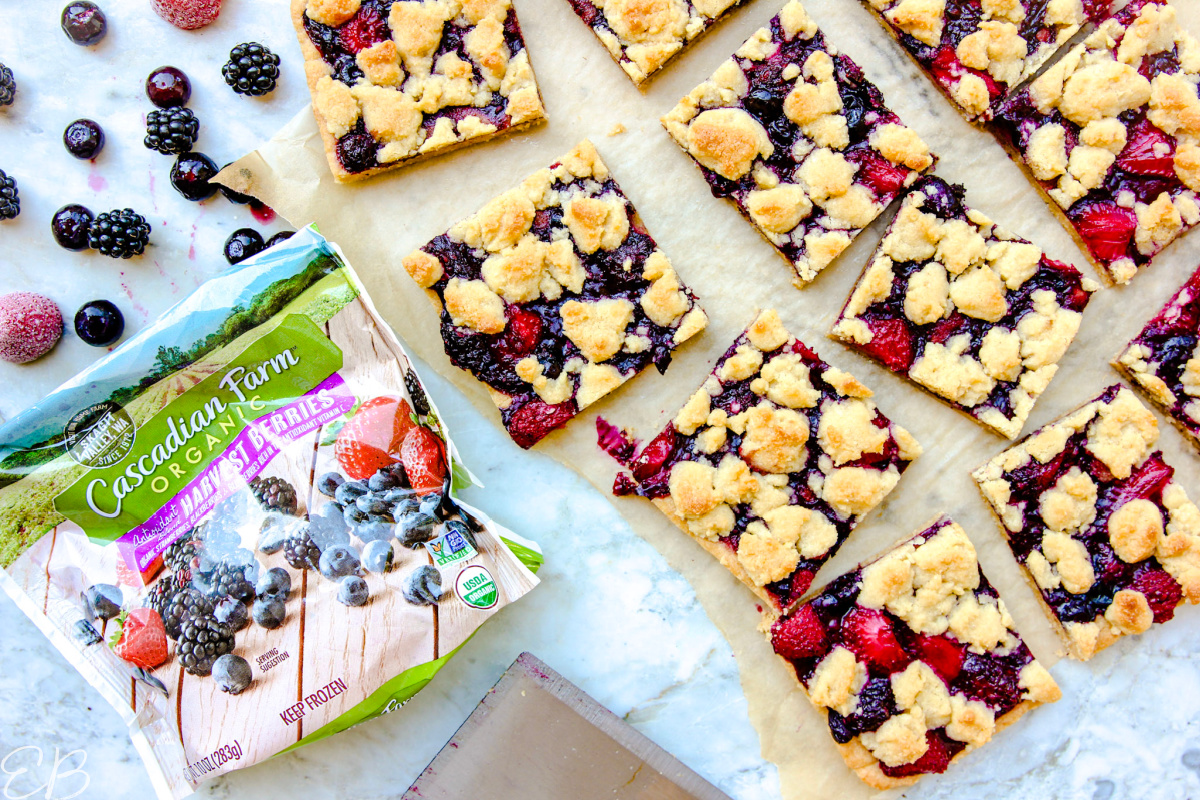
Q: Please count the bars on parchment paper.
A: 11